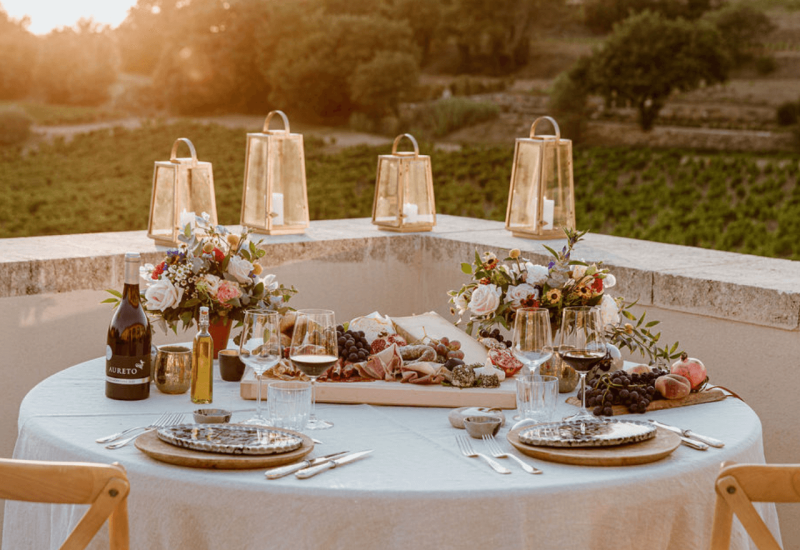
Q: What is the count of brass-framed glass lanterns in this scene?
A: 4